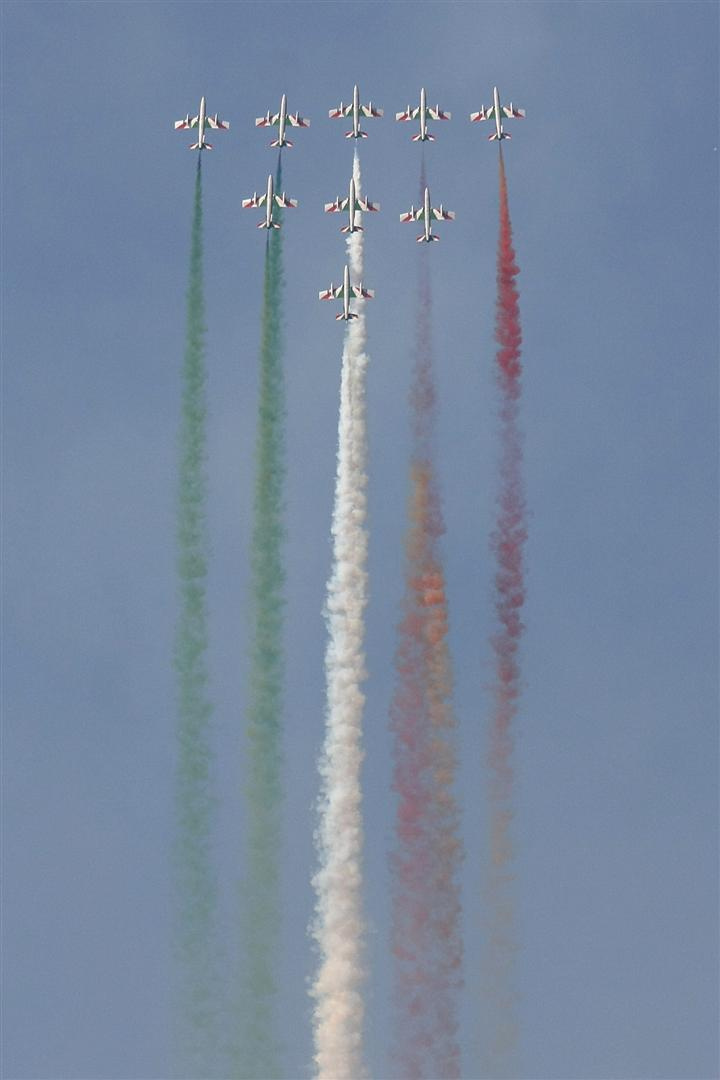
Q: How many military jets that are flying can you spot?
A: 9